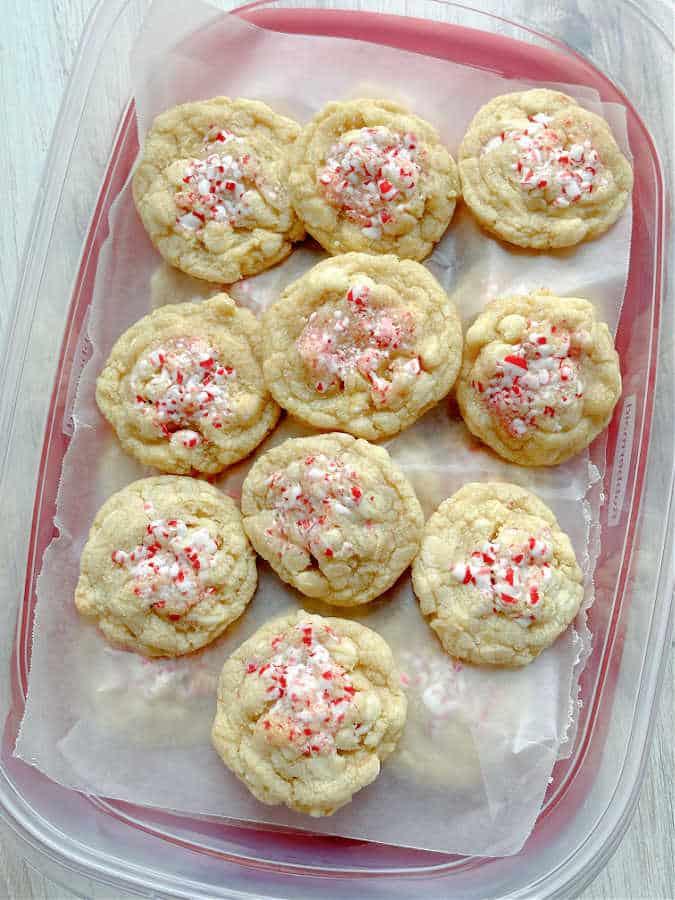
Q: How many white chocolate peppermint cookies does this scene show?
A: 10